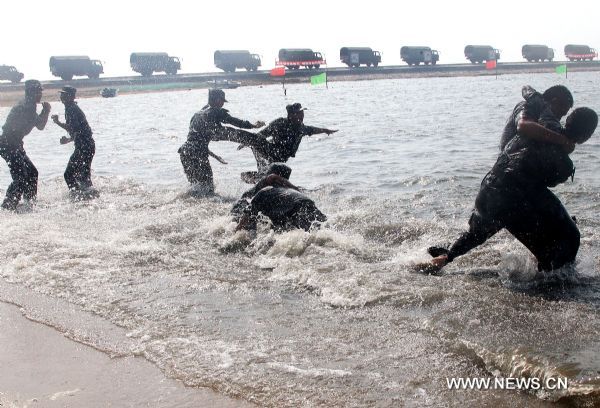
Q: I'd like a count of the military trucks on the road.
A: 10